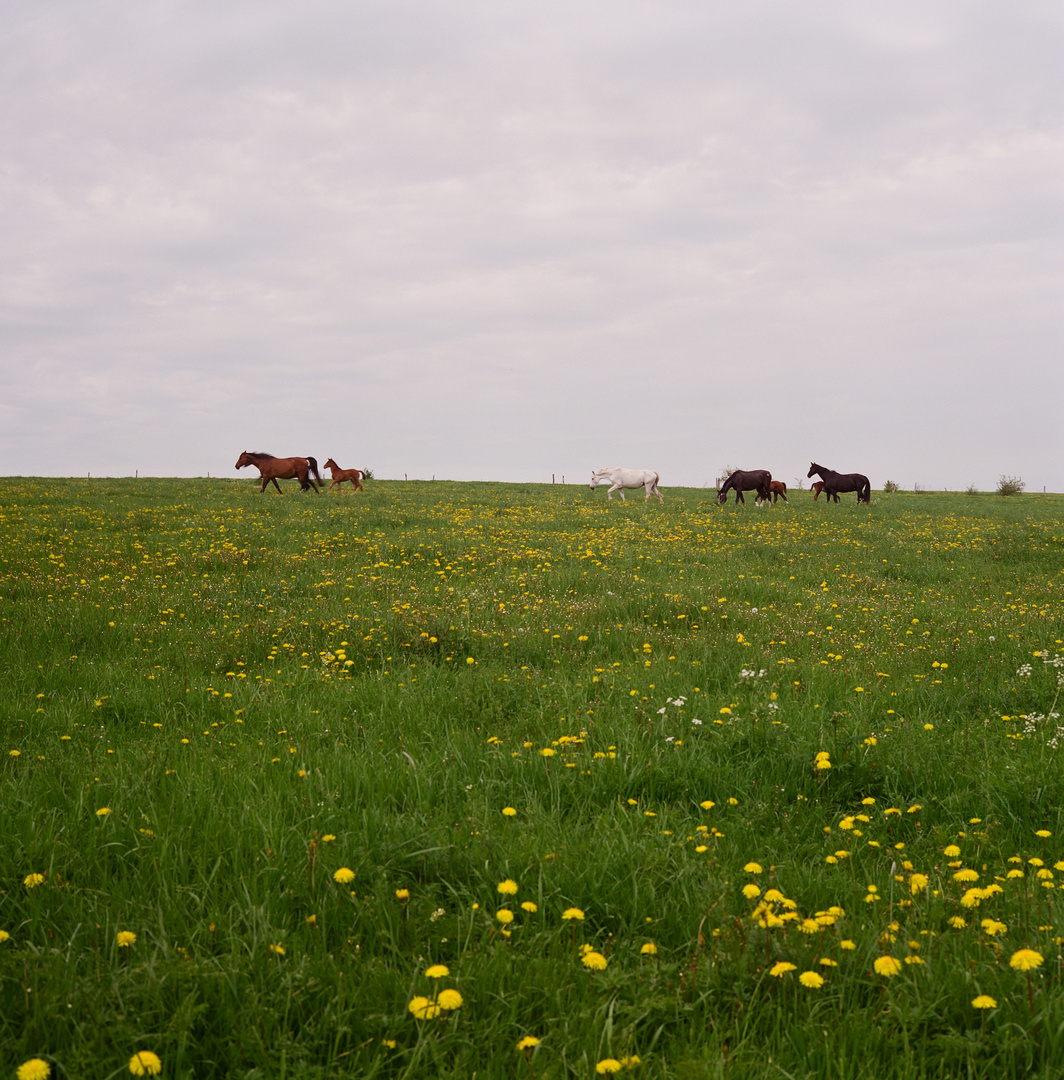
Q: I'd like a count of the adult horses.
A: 4